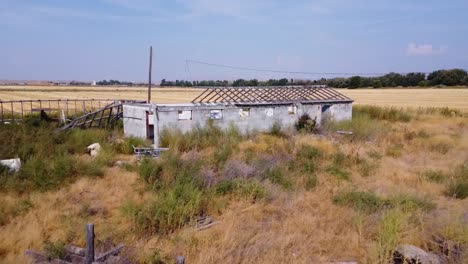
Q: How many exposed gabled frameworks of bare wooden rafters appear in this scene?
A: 1